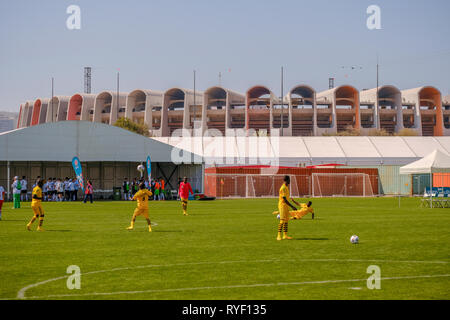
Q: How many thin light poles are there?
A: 5